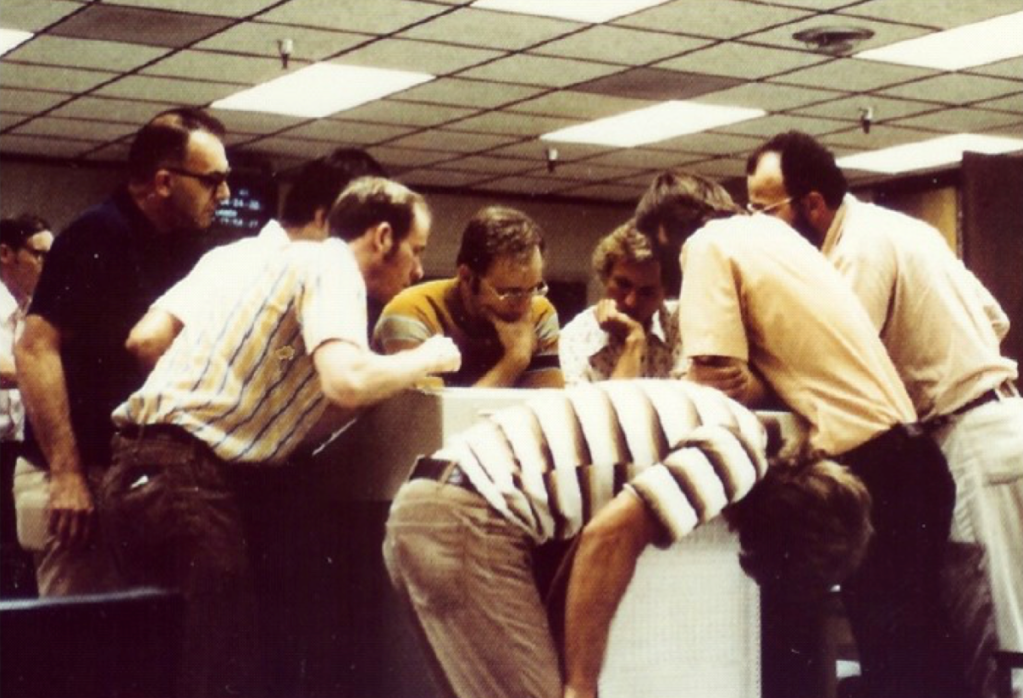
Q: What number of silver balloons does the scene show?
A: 0